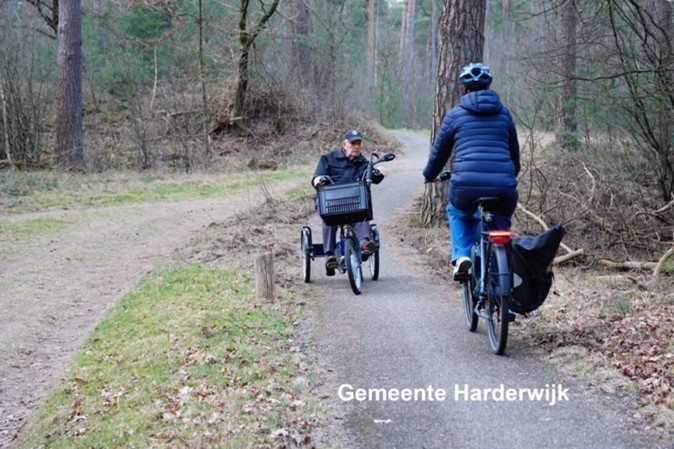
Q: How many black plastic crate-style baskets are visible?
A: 1